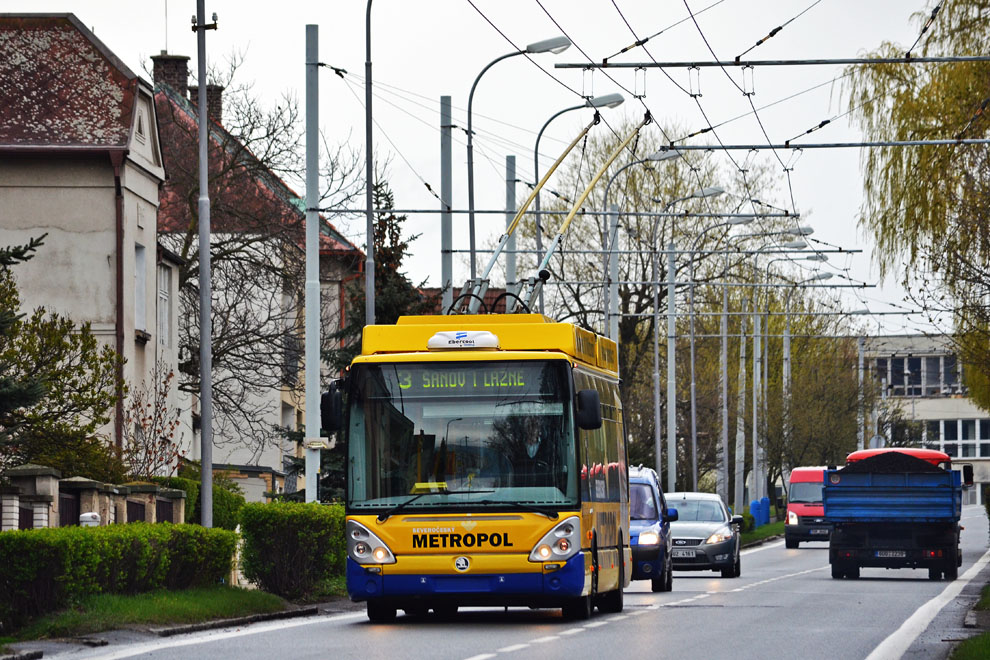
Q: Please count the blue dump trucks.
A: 1